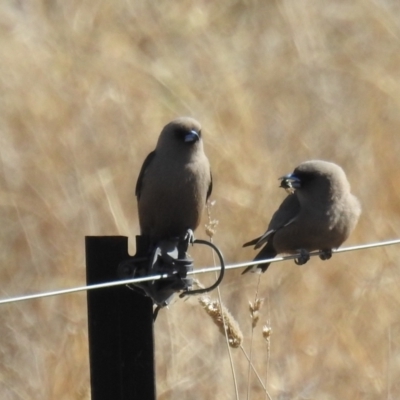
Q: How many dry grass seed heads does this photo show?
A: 4